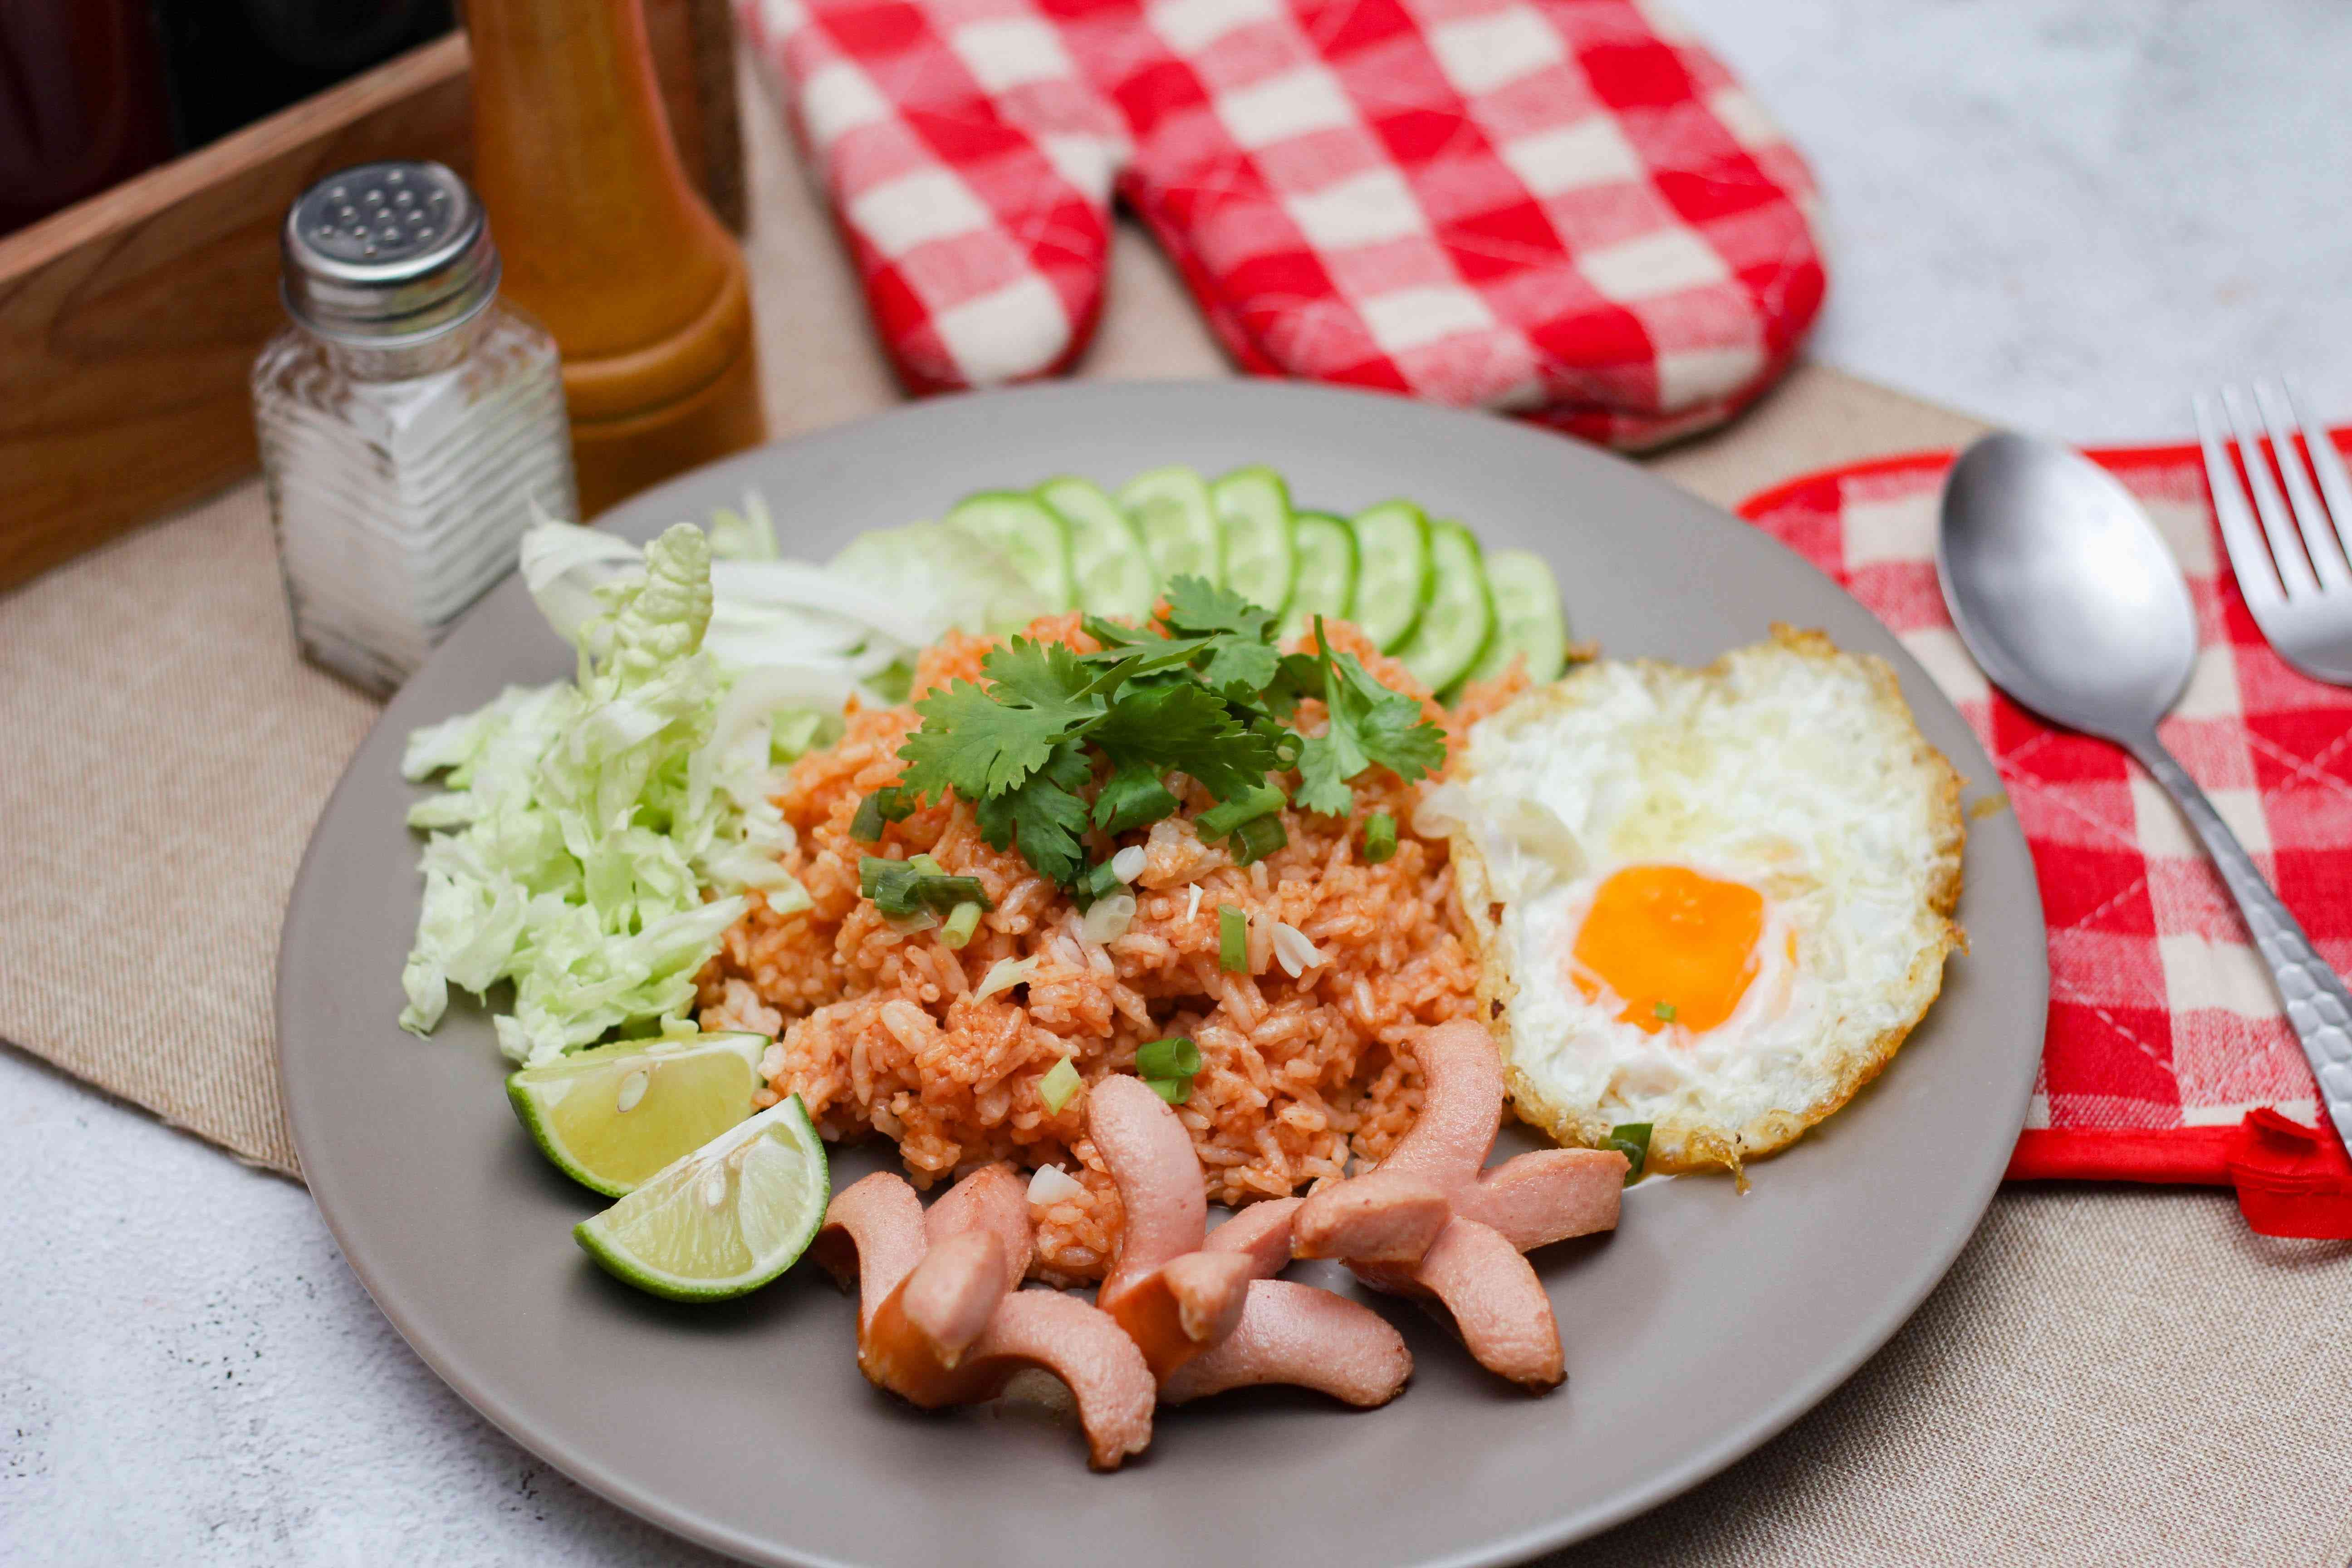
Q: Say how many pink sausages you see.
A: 3